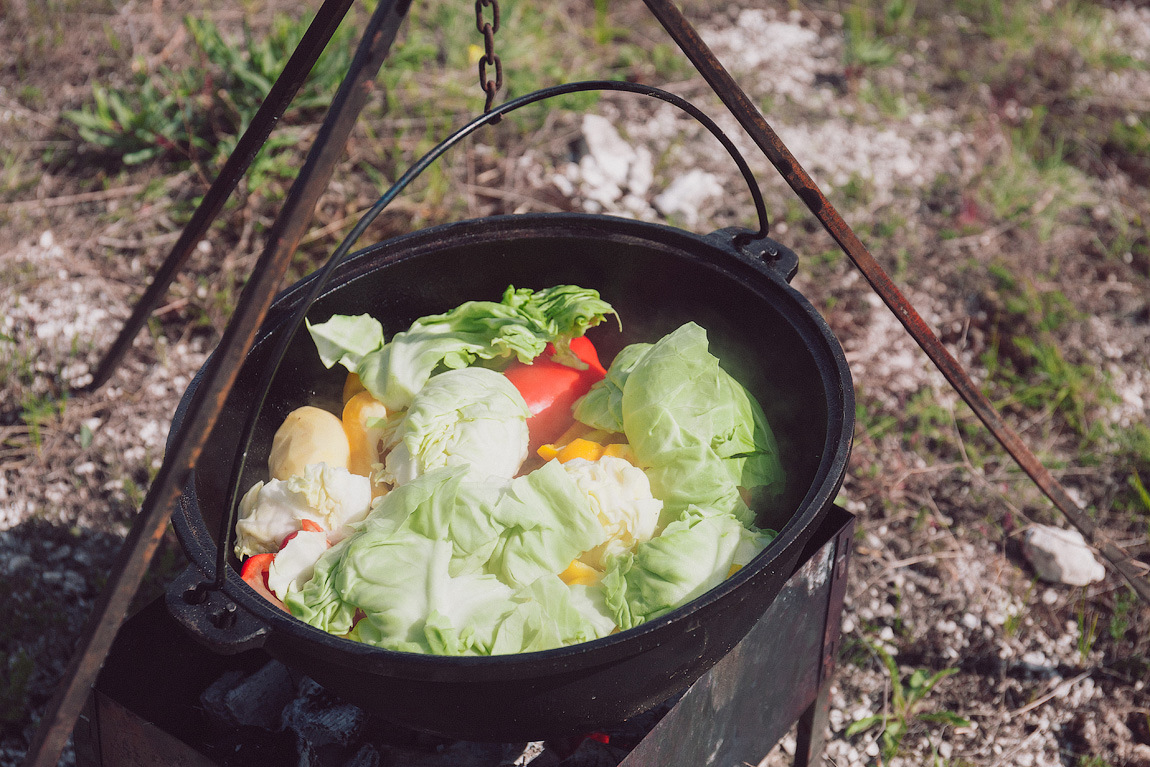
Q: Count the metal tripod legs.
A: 3